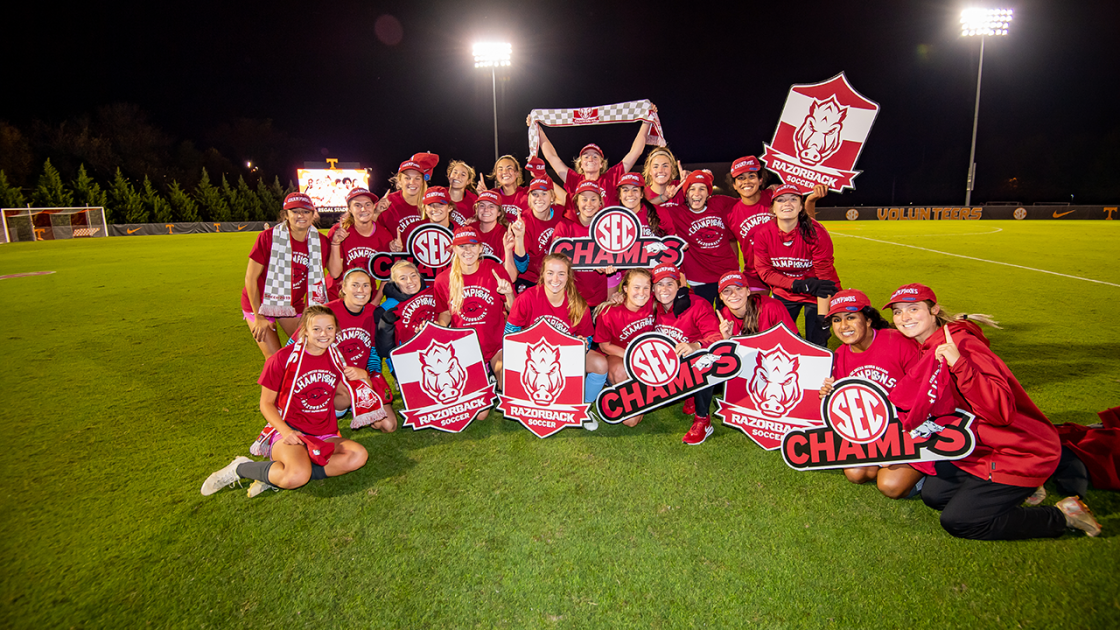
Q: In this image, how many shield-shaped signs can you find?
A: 4